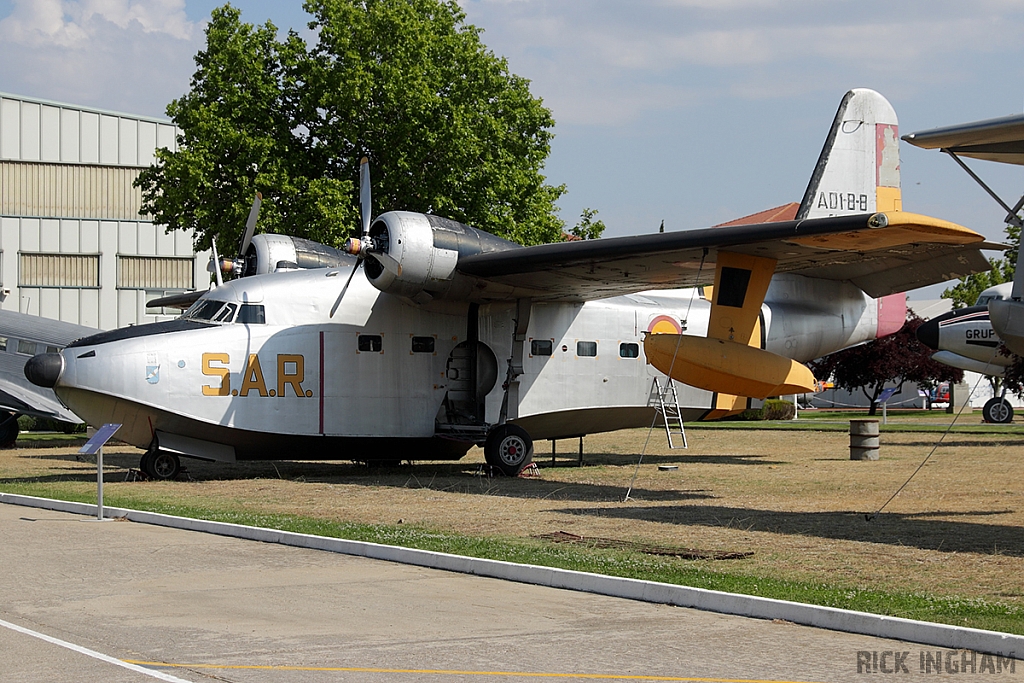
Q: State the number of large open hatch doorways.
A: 1